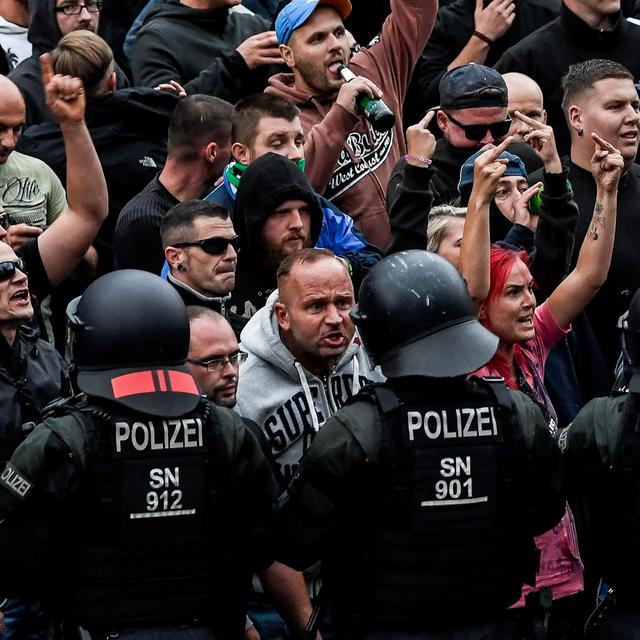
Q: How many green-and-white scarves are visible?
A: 1